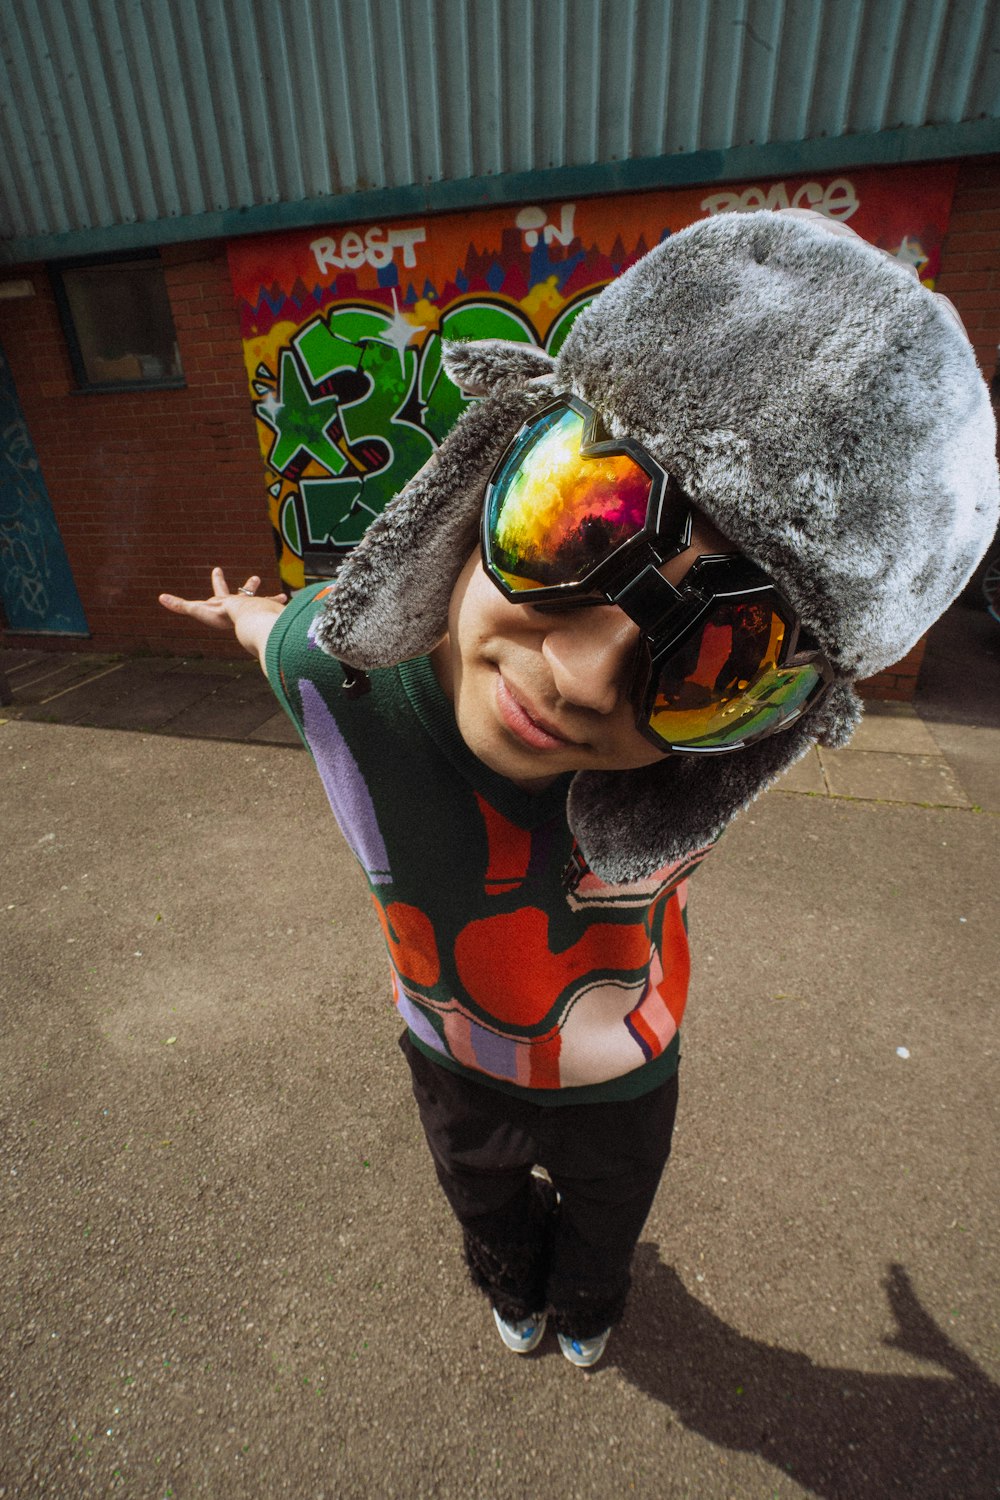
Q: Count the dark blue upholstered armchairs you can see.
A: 0